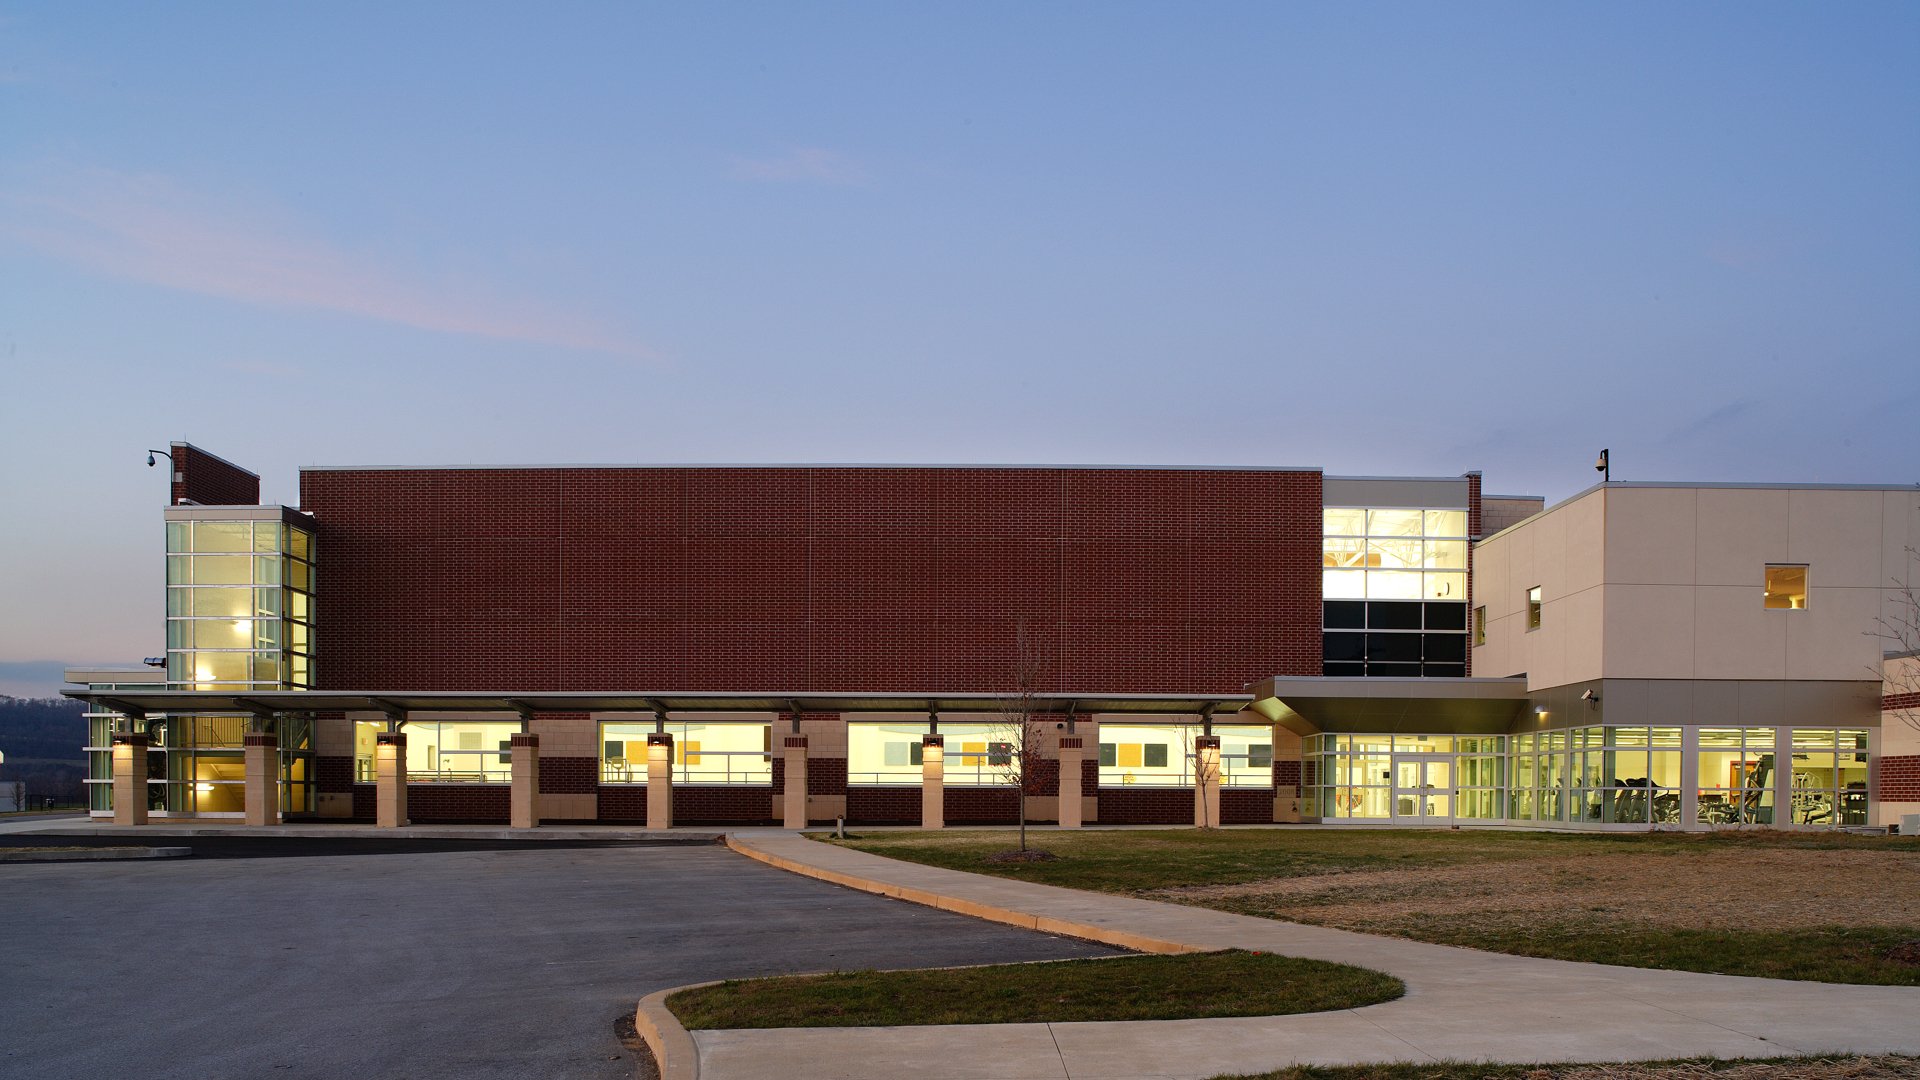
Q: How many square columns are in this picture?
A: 9